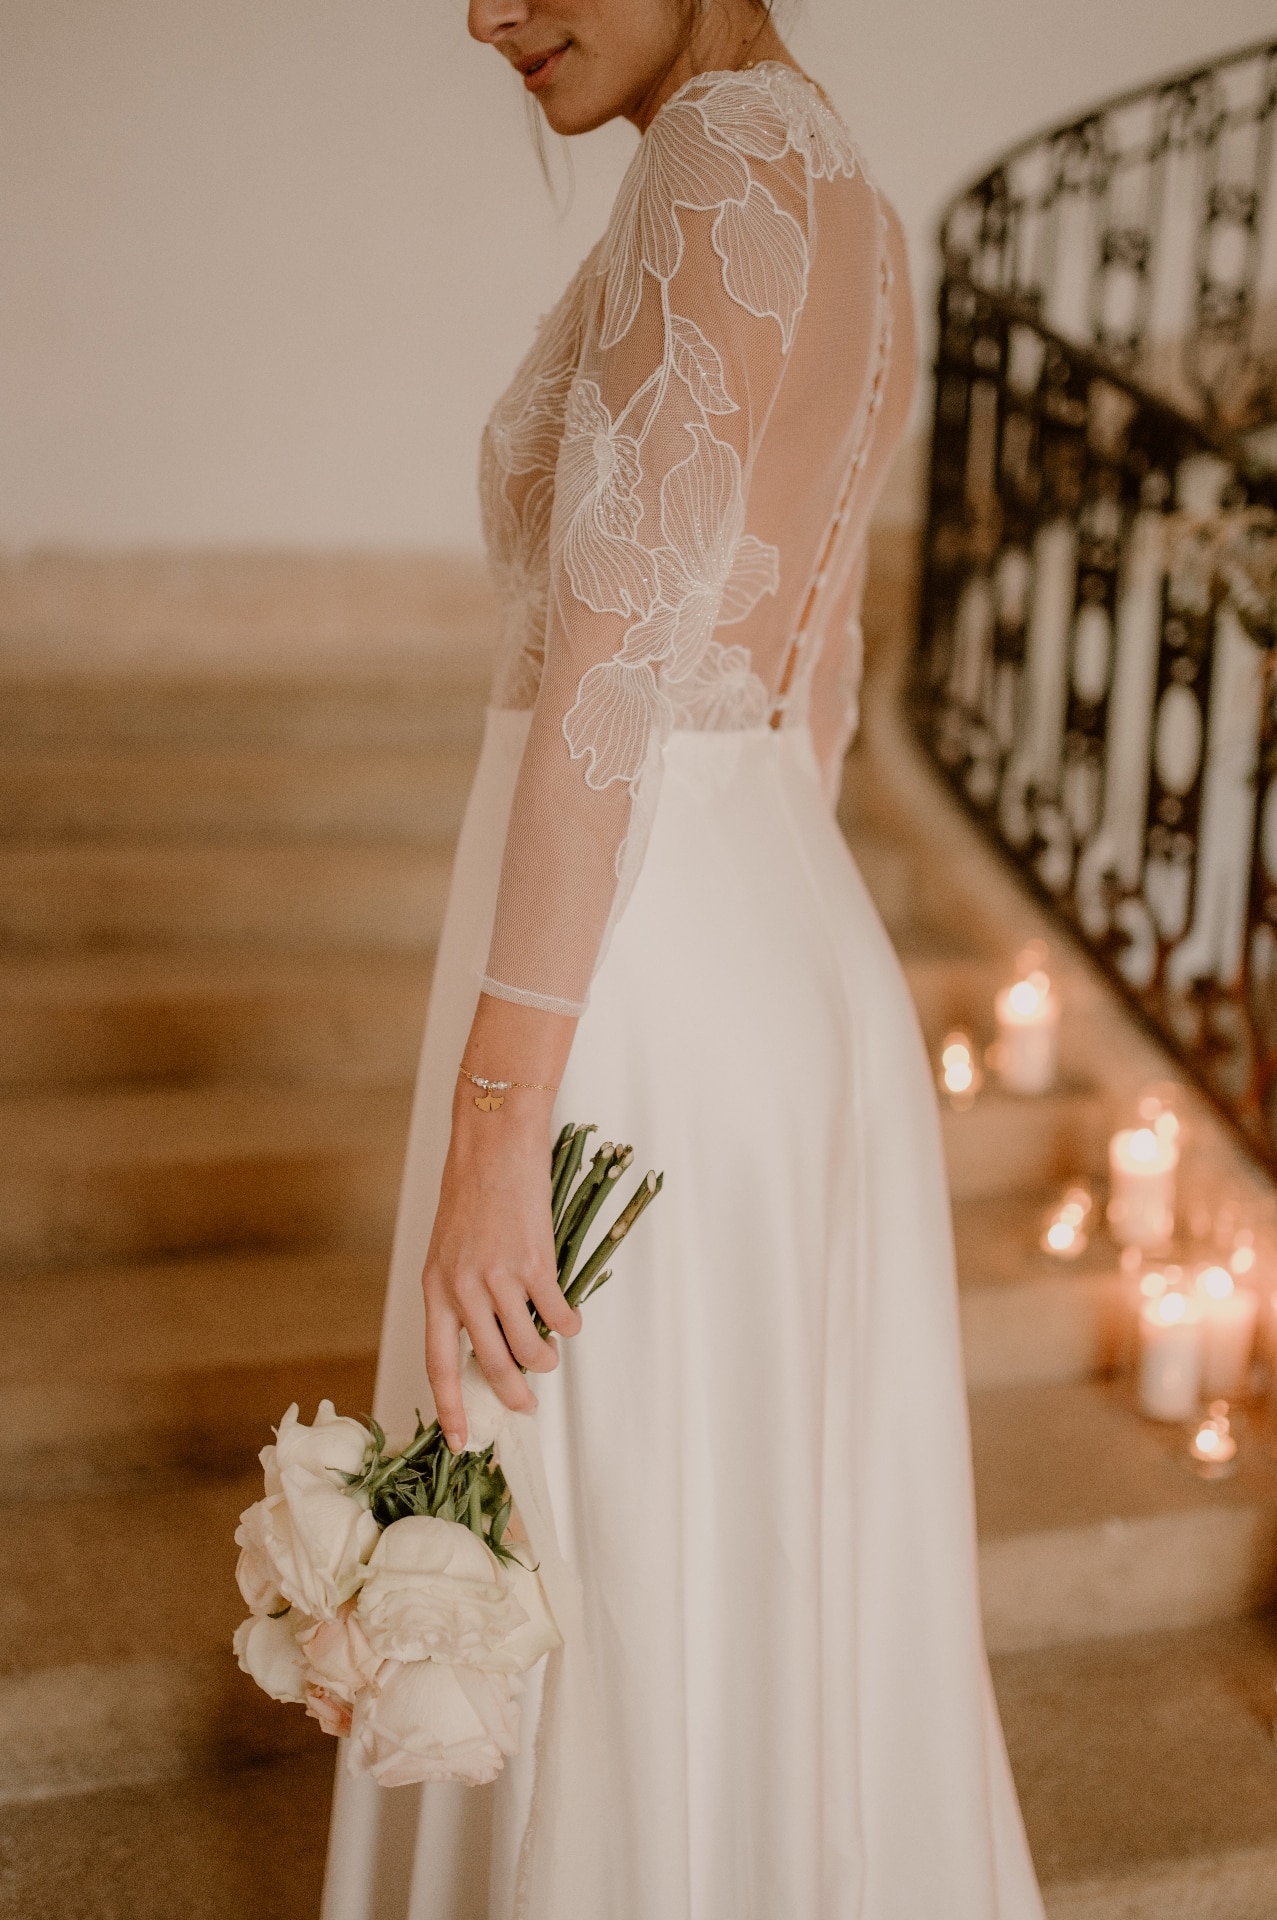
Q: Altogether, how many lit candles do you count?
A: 7